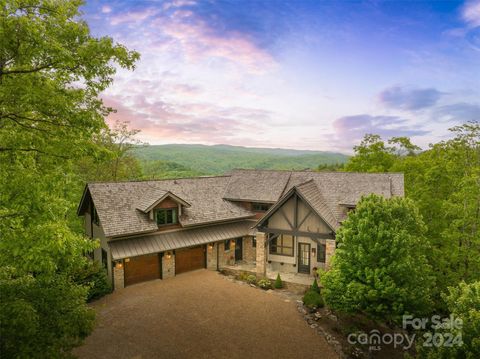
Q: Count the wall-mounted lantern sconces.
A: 5